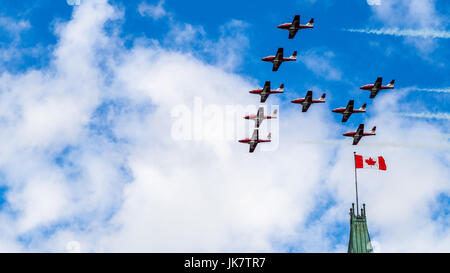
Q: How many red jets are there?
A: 9